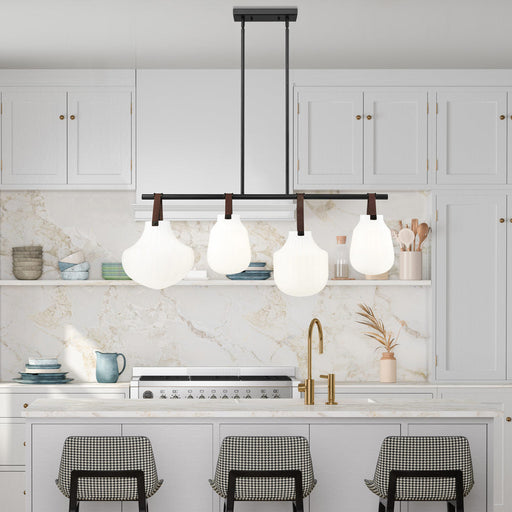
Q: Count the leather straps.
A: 4